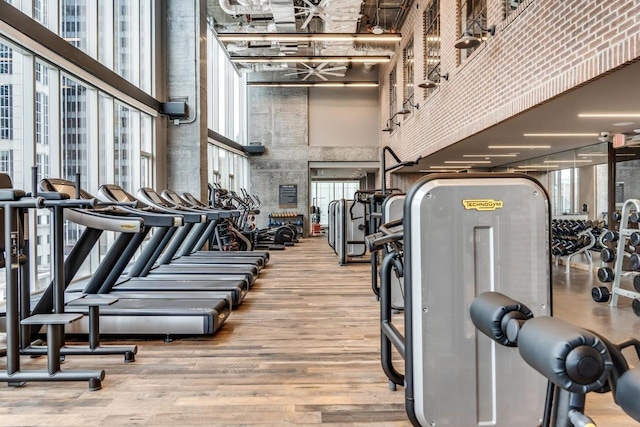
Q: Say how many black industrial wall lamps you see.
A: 4